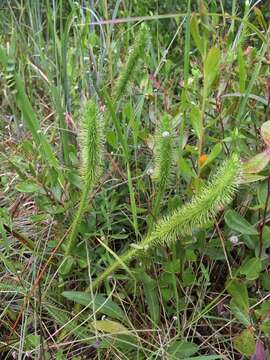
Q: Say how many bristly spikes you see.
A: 4